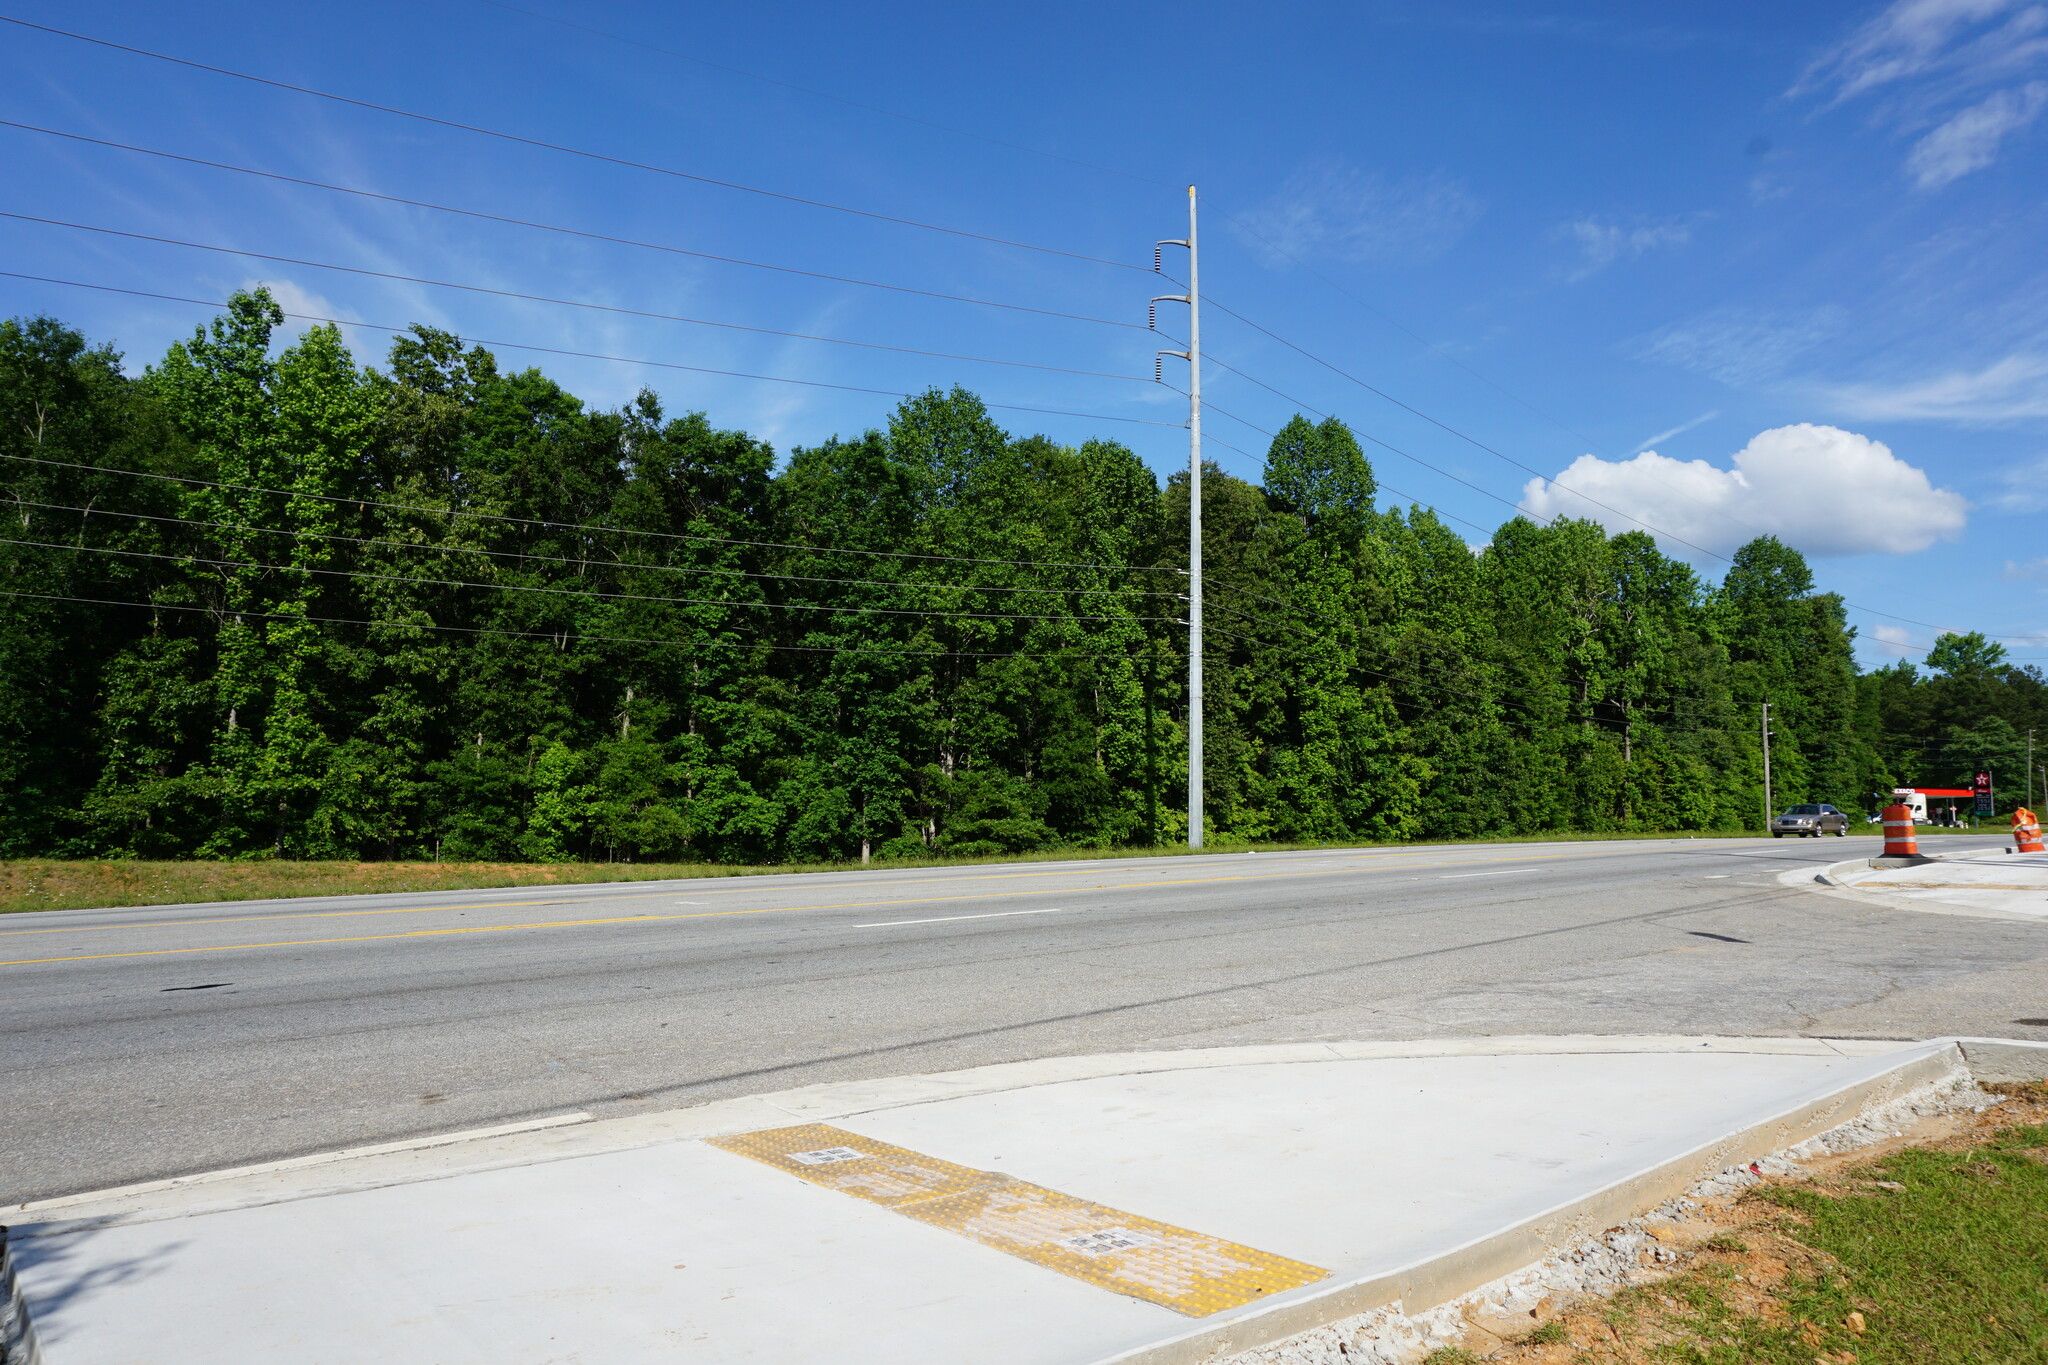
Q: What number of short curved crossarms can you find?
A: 3